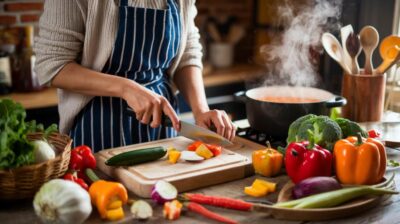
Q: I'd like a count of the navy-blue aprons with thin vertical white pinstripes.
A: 1